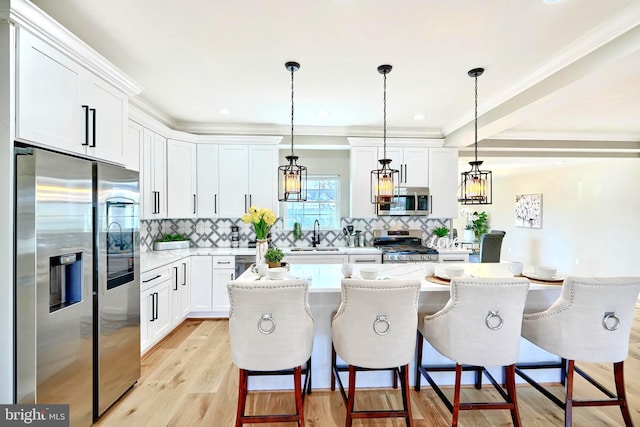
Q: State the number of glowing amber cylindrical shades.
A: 3